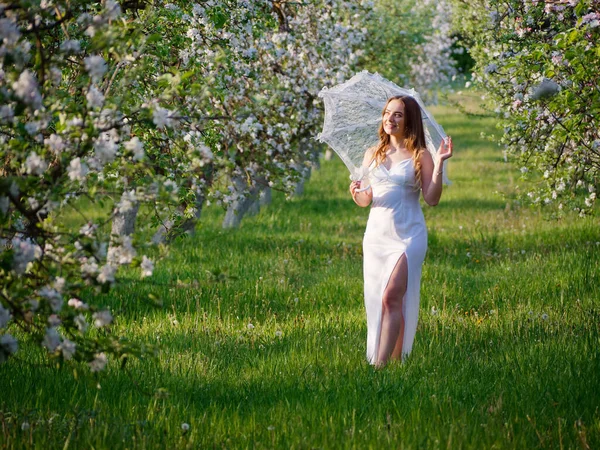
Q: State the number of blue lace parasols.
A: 0